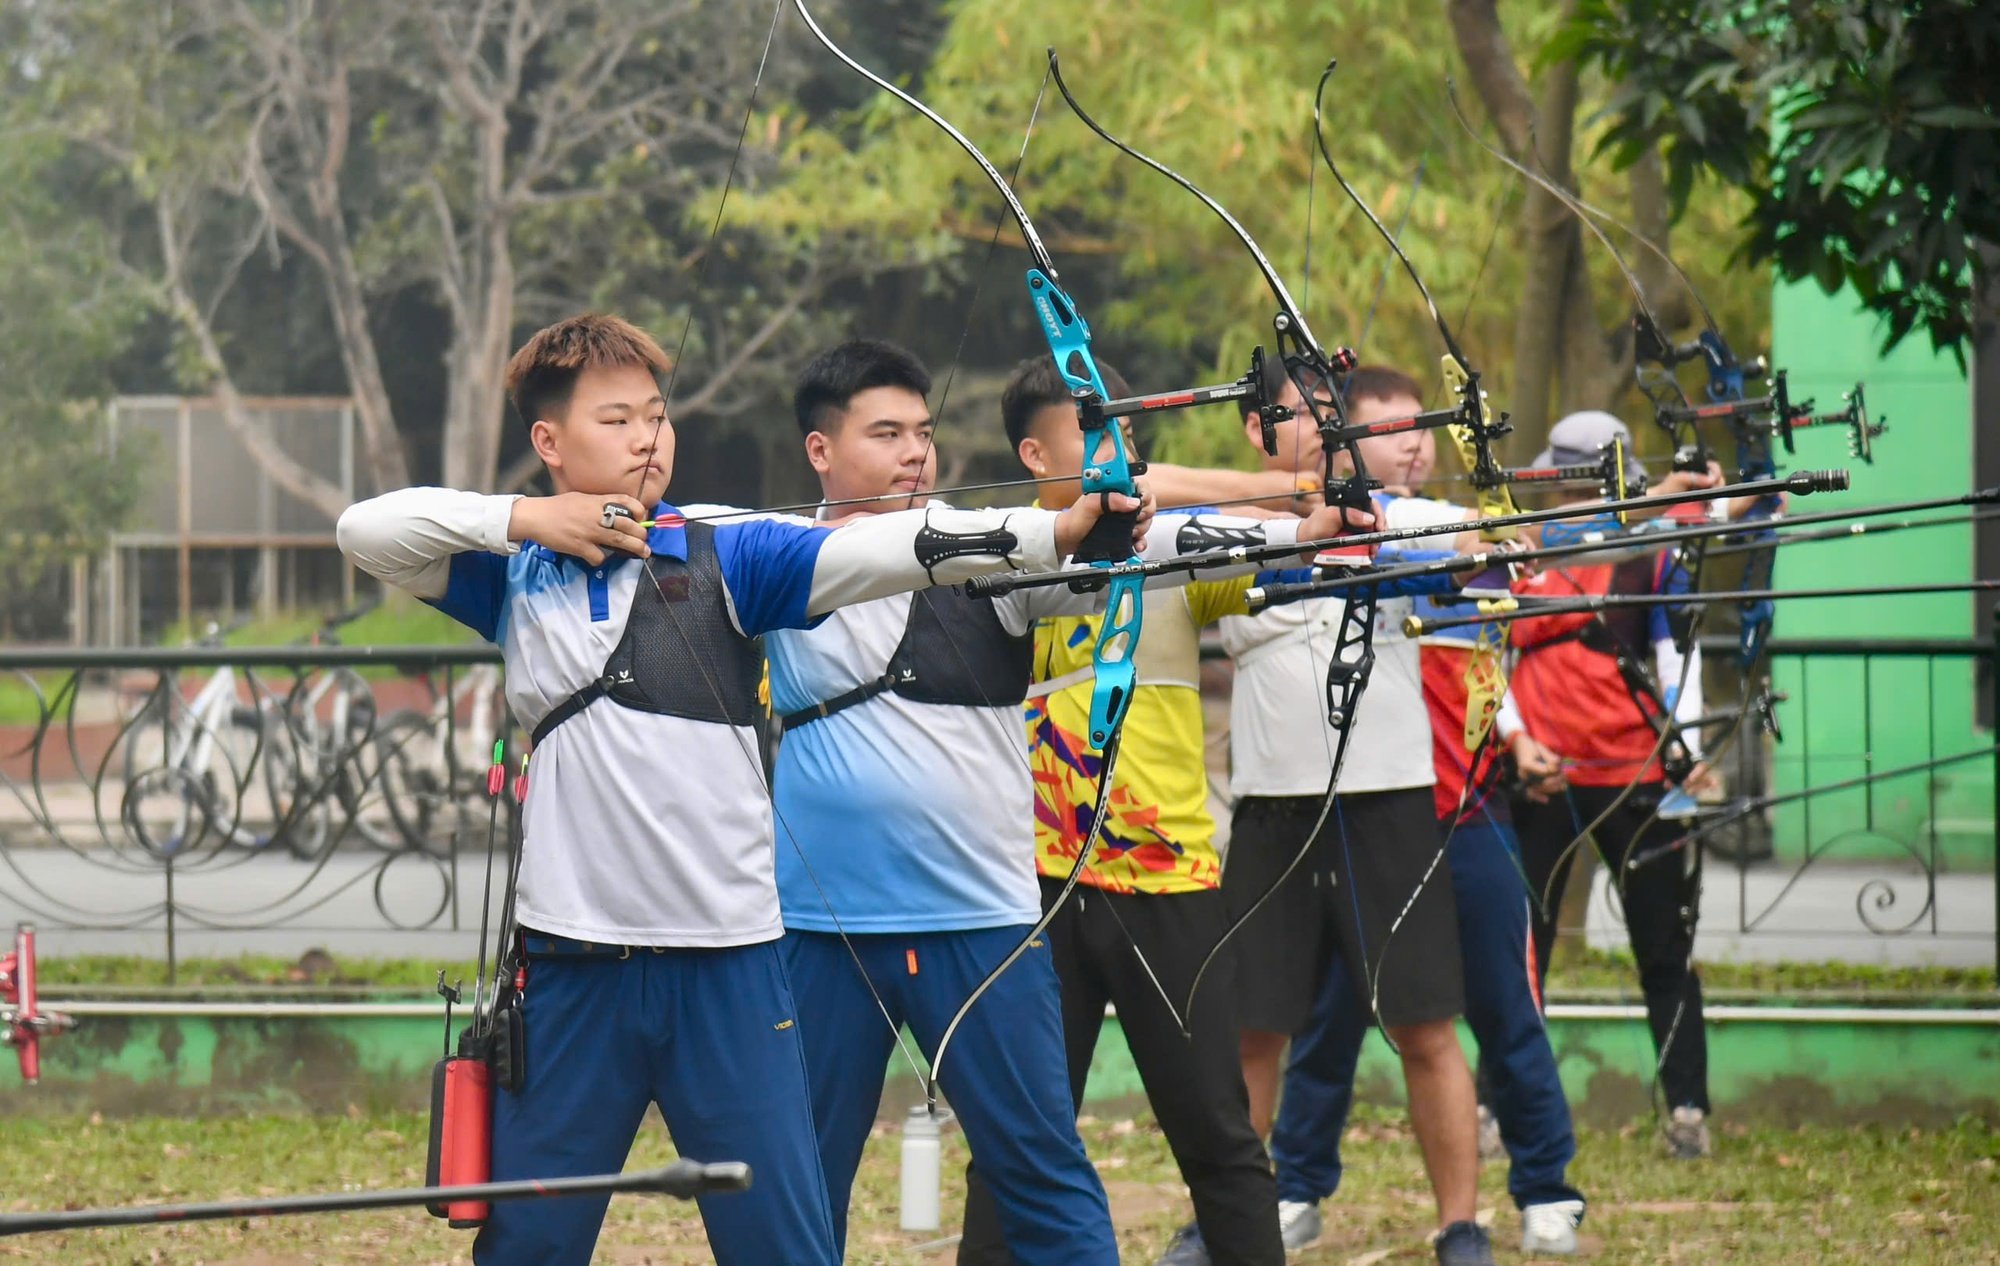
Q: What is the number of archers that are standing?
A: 6